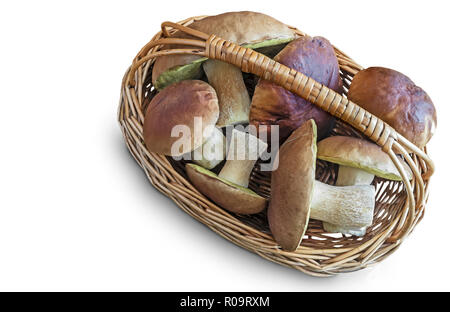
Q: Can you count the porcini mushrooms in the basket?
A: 7